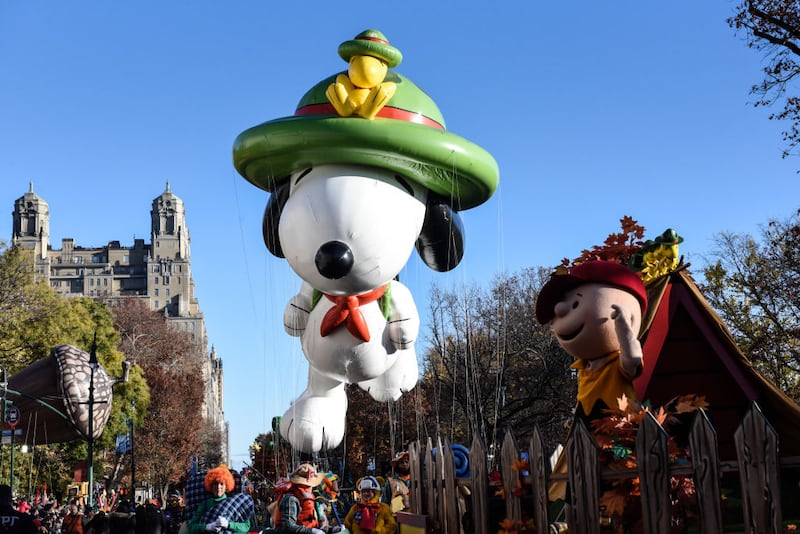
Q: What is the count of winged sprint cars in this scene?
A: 0